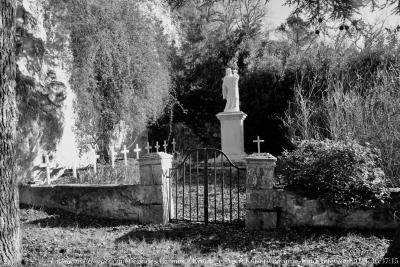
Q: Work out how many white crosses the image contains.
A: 11